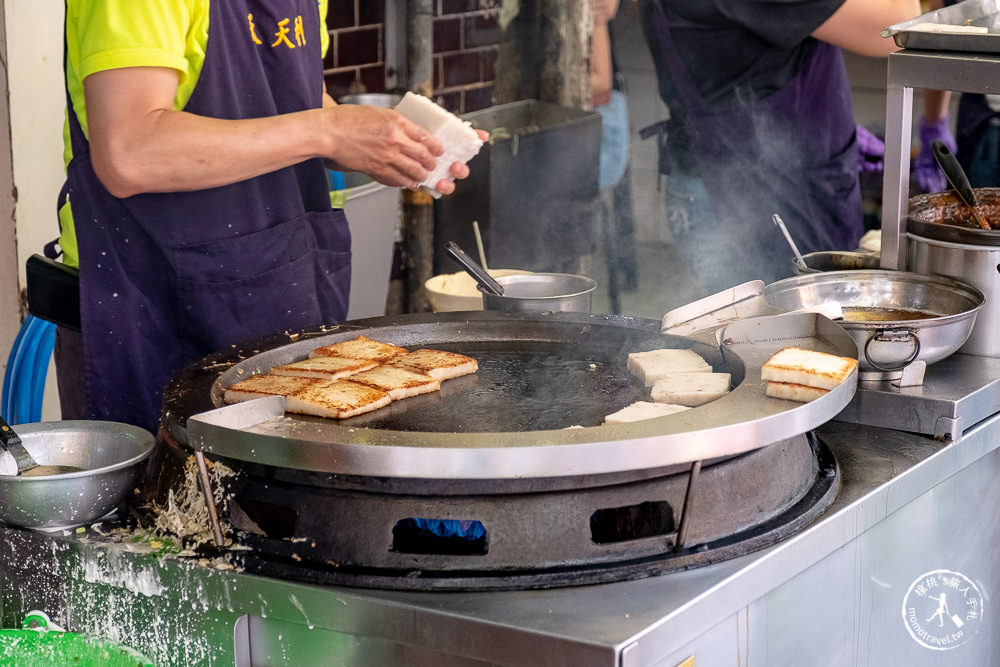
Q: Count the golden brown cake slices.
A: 8